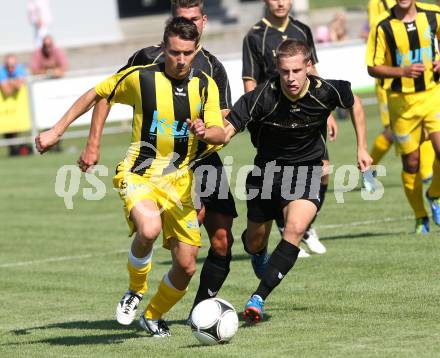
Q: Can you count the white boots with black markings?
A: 2